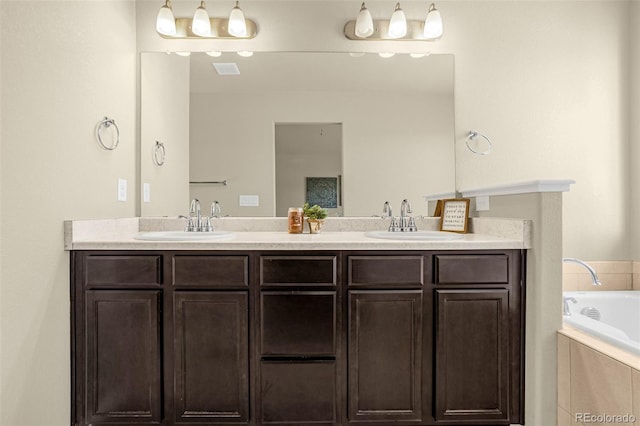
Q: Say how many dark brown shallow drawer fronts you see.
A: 5